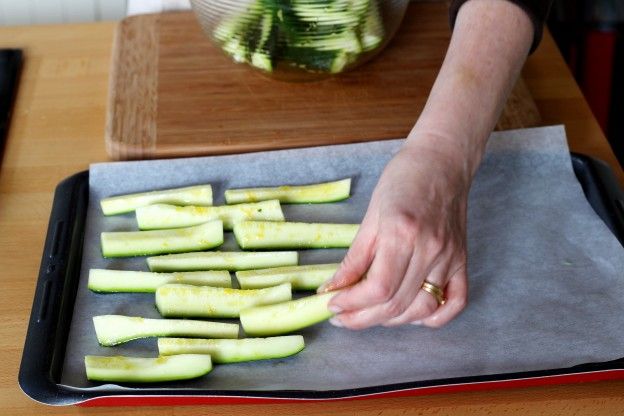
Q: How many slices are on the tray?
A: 13